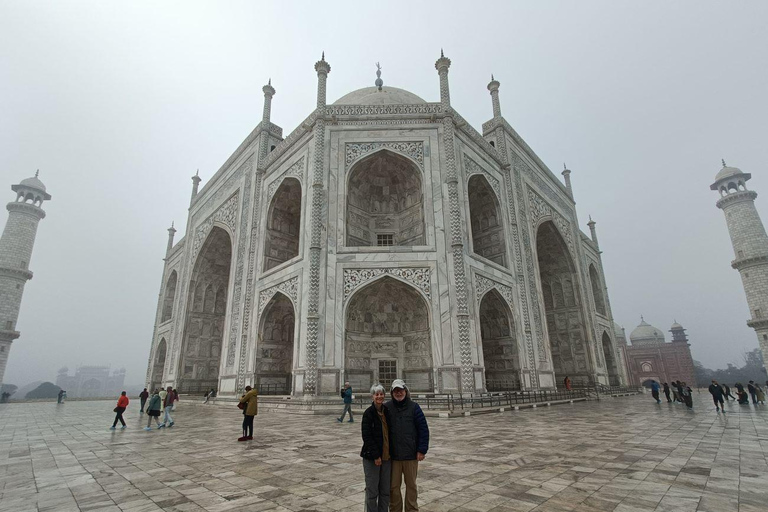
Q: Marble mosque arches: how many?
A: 12